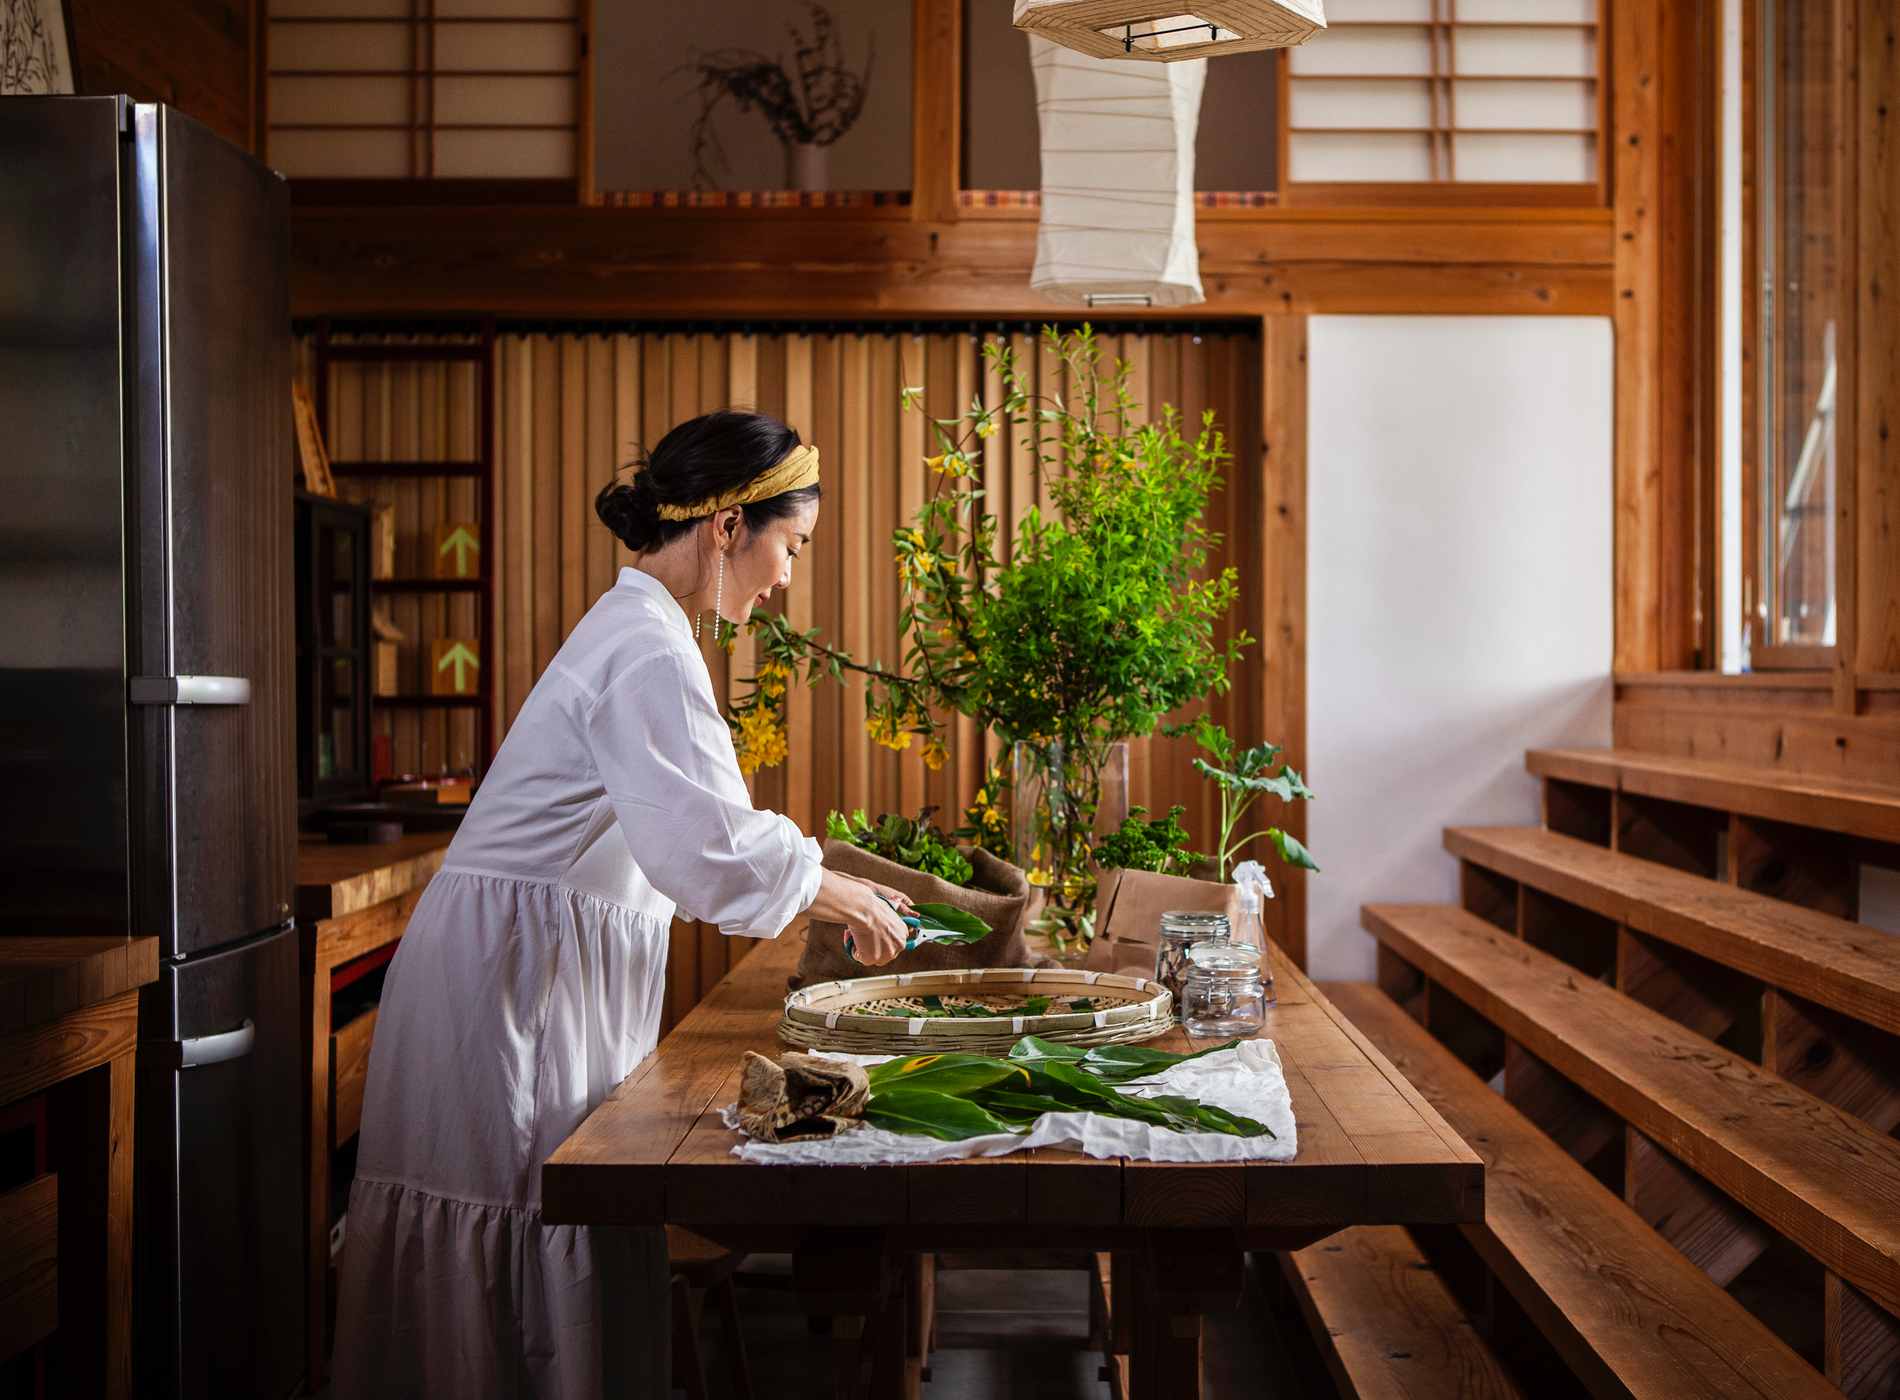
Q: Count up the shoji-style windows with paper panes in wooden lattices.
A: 2